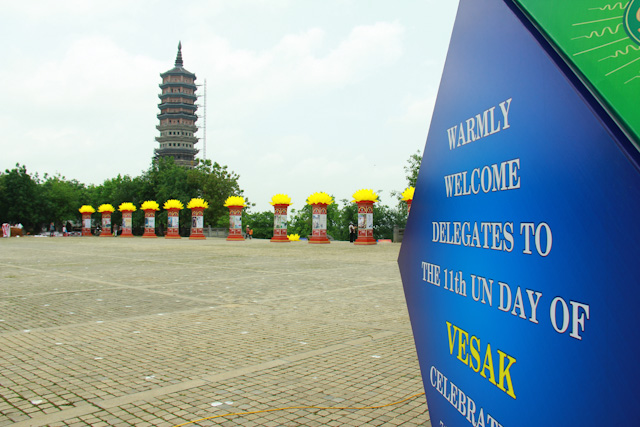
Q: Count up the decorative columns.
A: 11